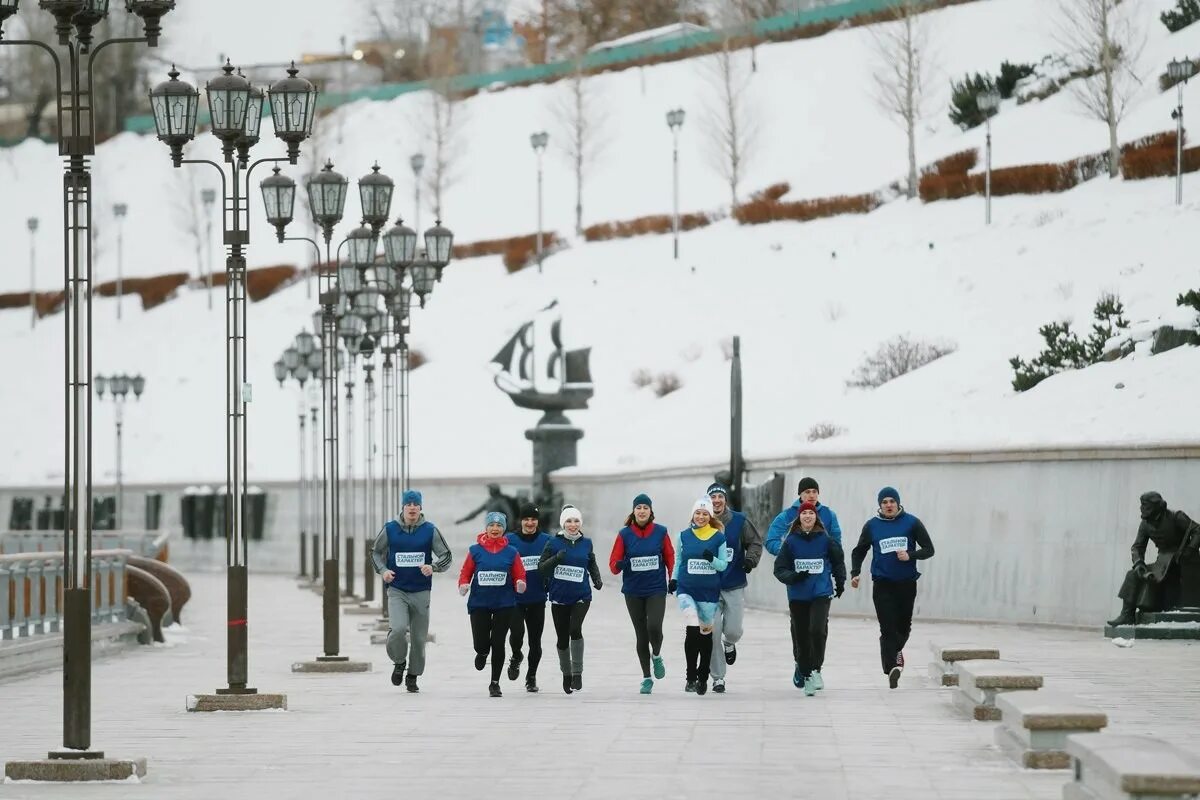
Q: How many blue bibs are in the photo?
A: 10